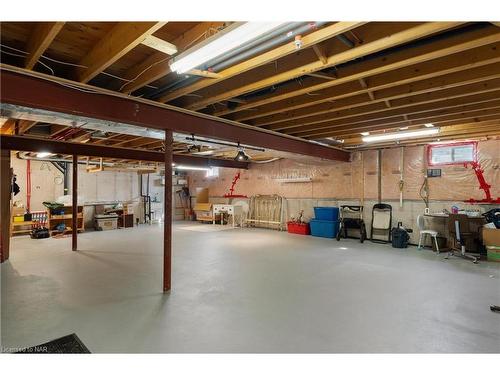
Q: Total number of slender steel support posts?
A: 2